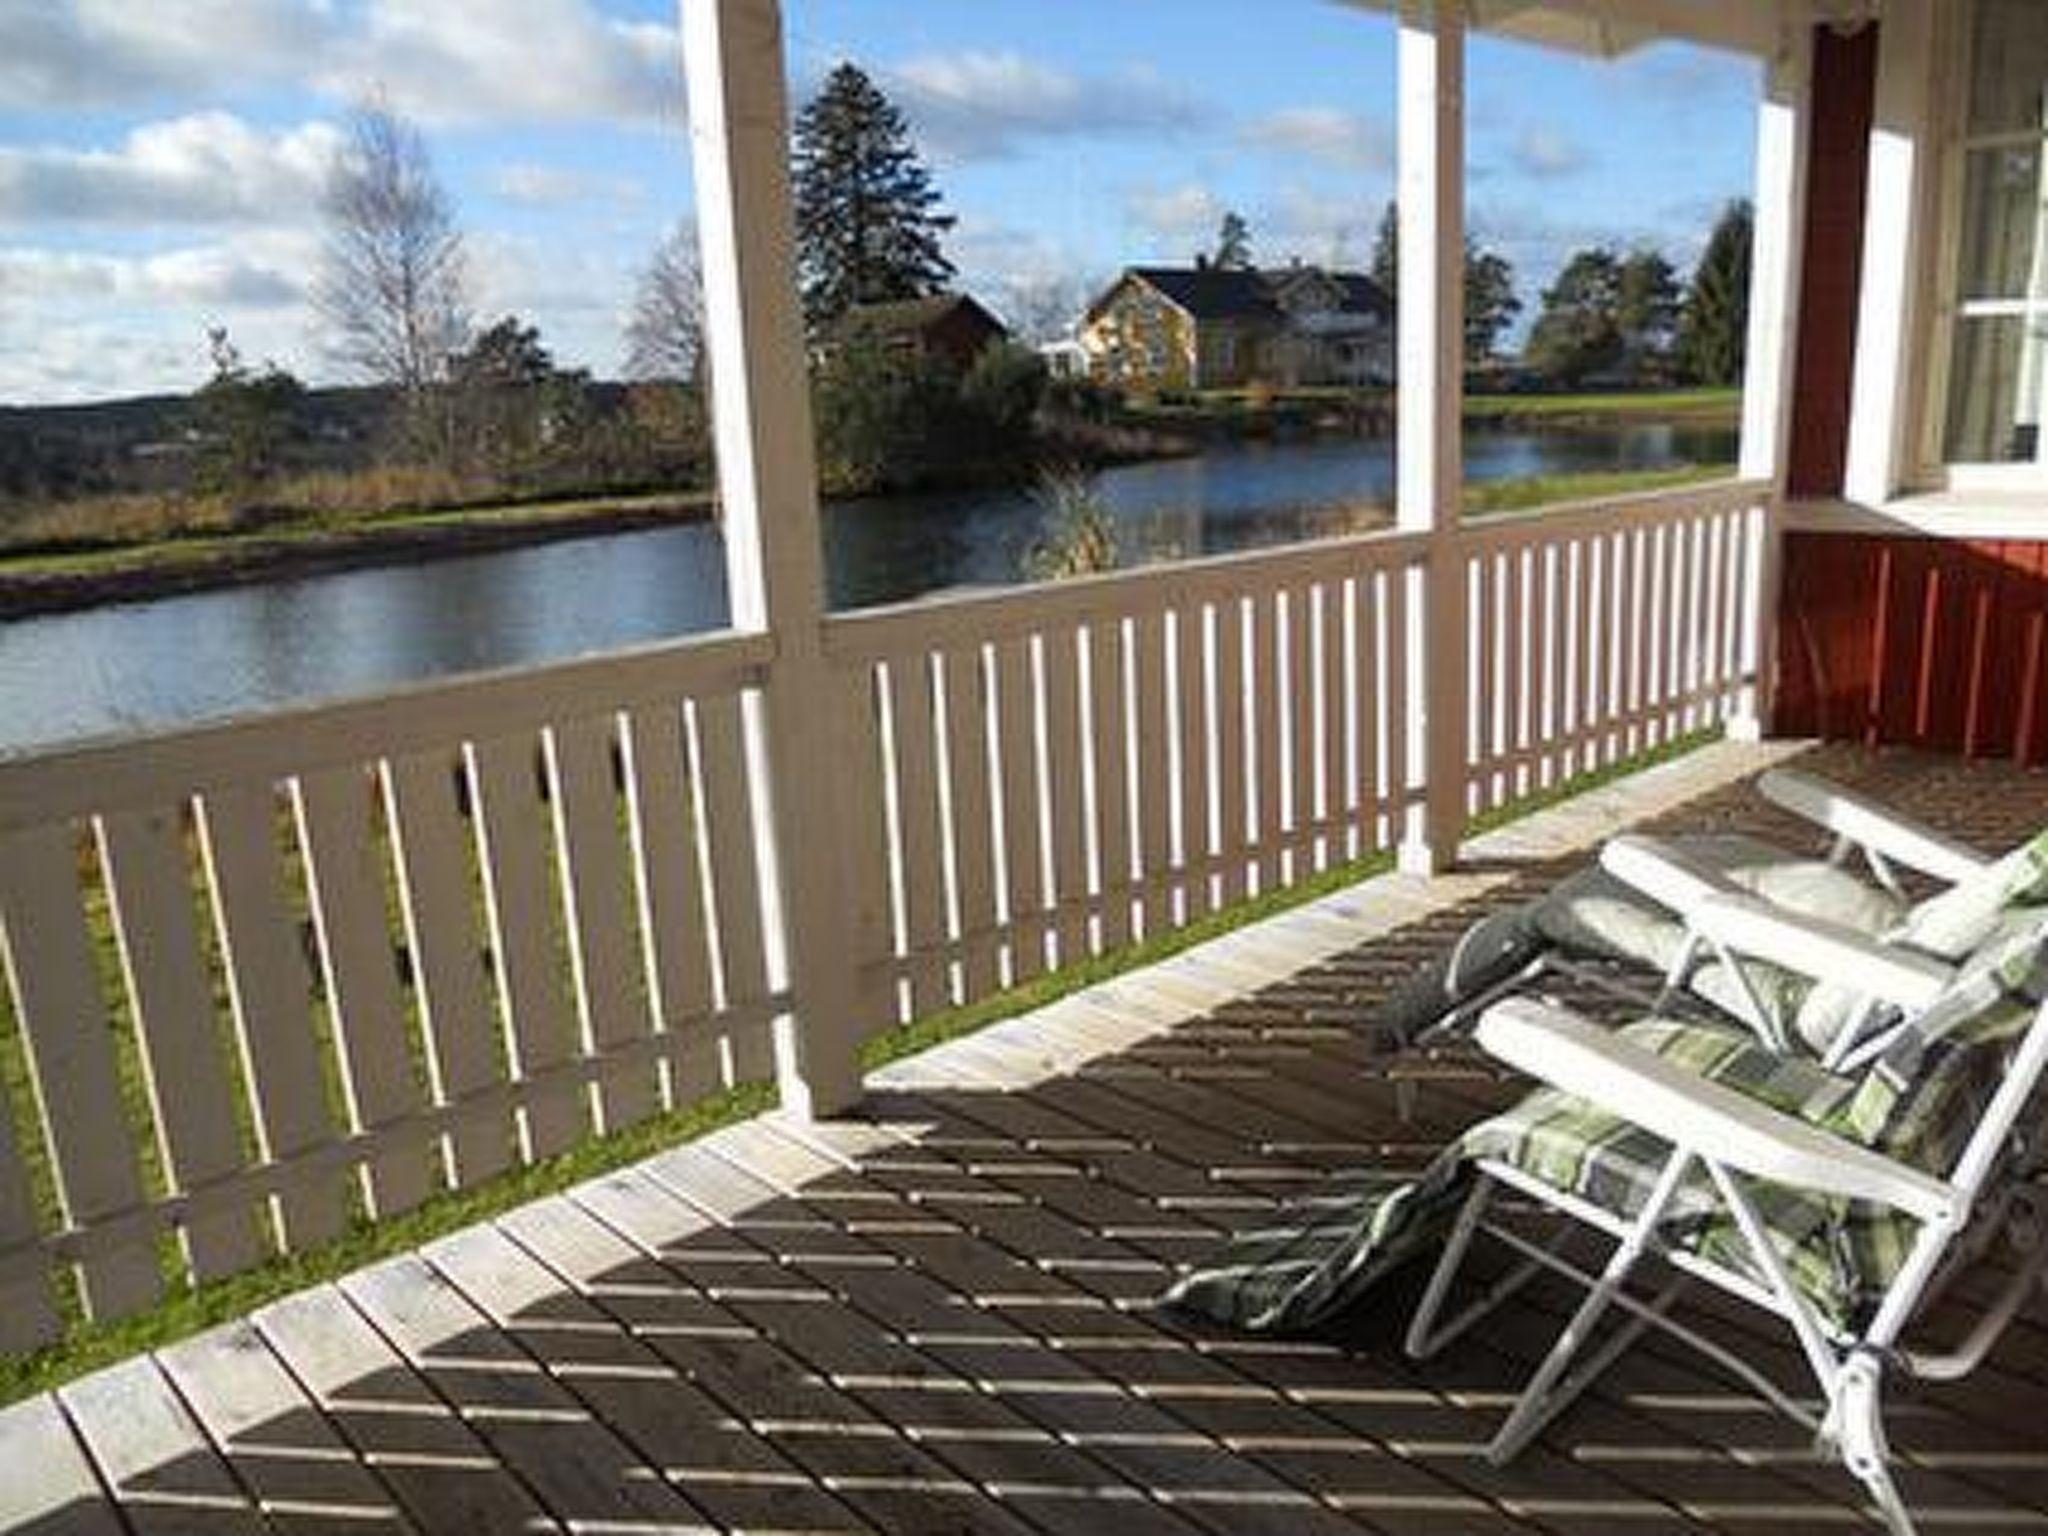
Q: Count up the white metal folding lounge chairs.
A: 2